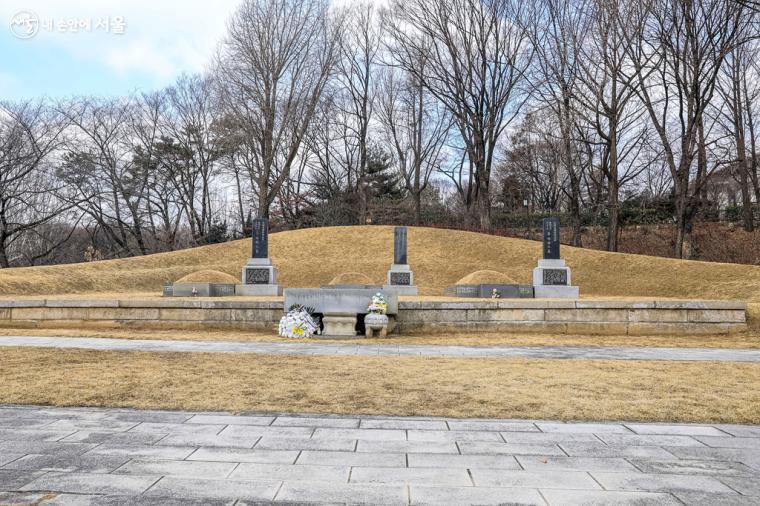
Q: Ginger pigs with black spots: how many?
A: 0